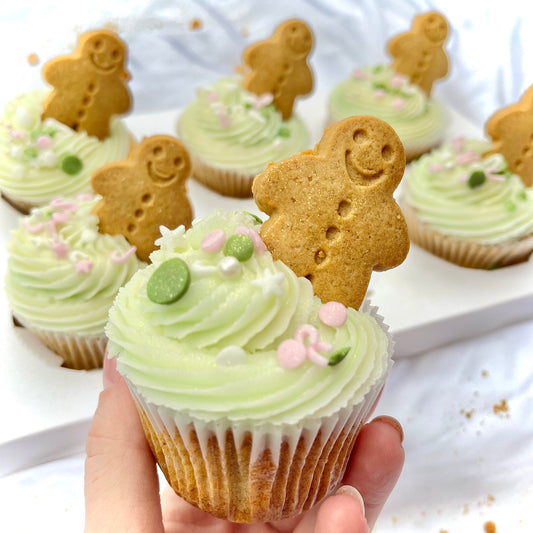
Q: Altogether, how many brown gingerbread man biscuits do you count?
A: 6